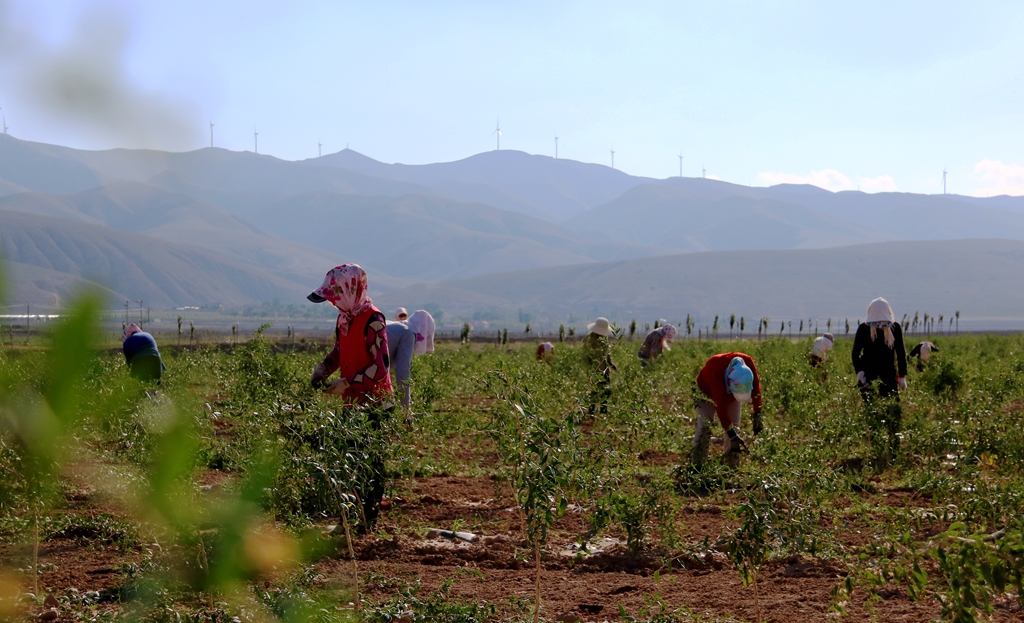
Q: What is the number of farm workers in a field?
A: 11